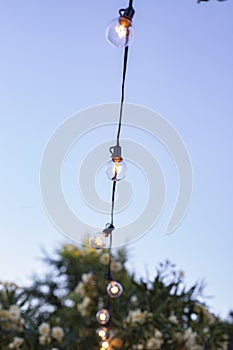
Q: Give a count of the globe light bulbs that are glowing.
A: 7